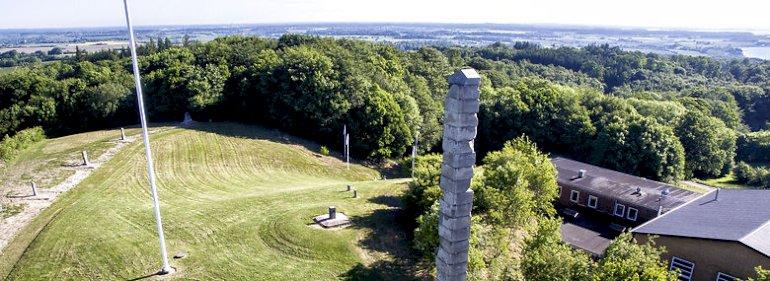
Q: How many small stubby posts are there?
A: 6